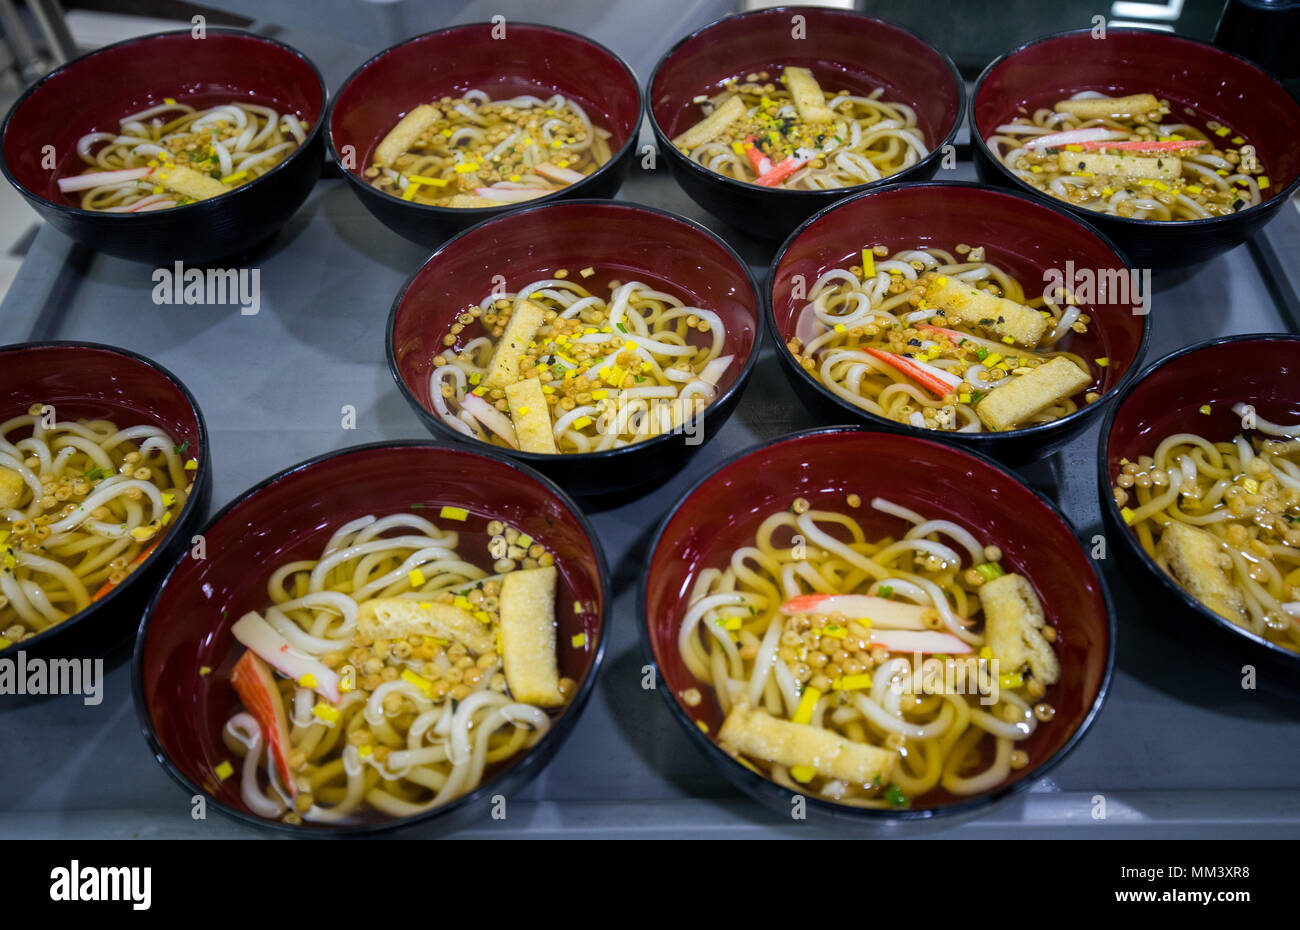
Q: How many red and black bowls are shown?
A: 10